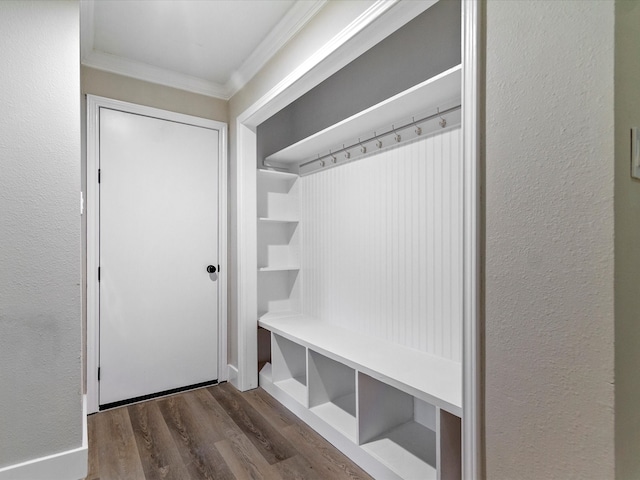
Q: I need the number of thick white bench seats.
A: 1